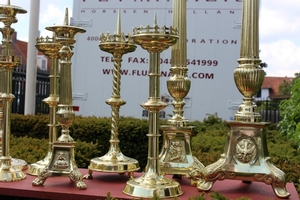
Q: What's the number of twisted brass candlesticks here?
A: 1